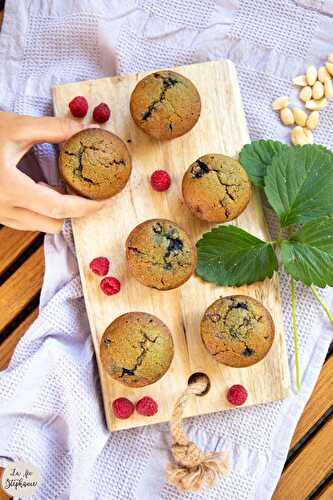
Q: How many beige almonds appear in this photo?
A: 15